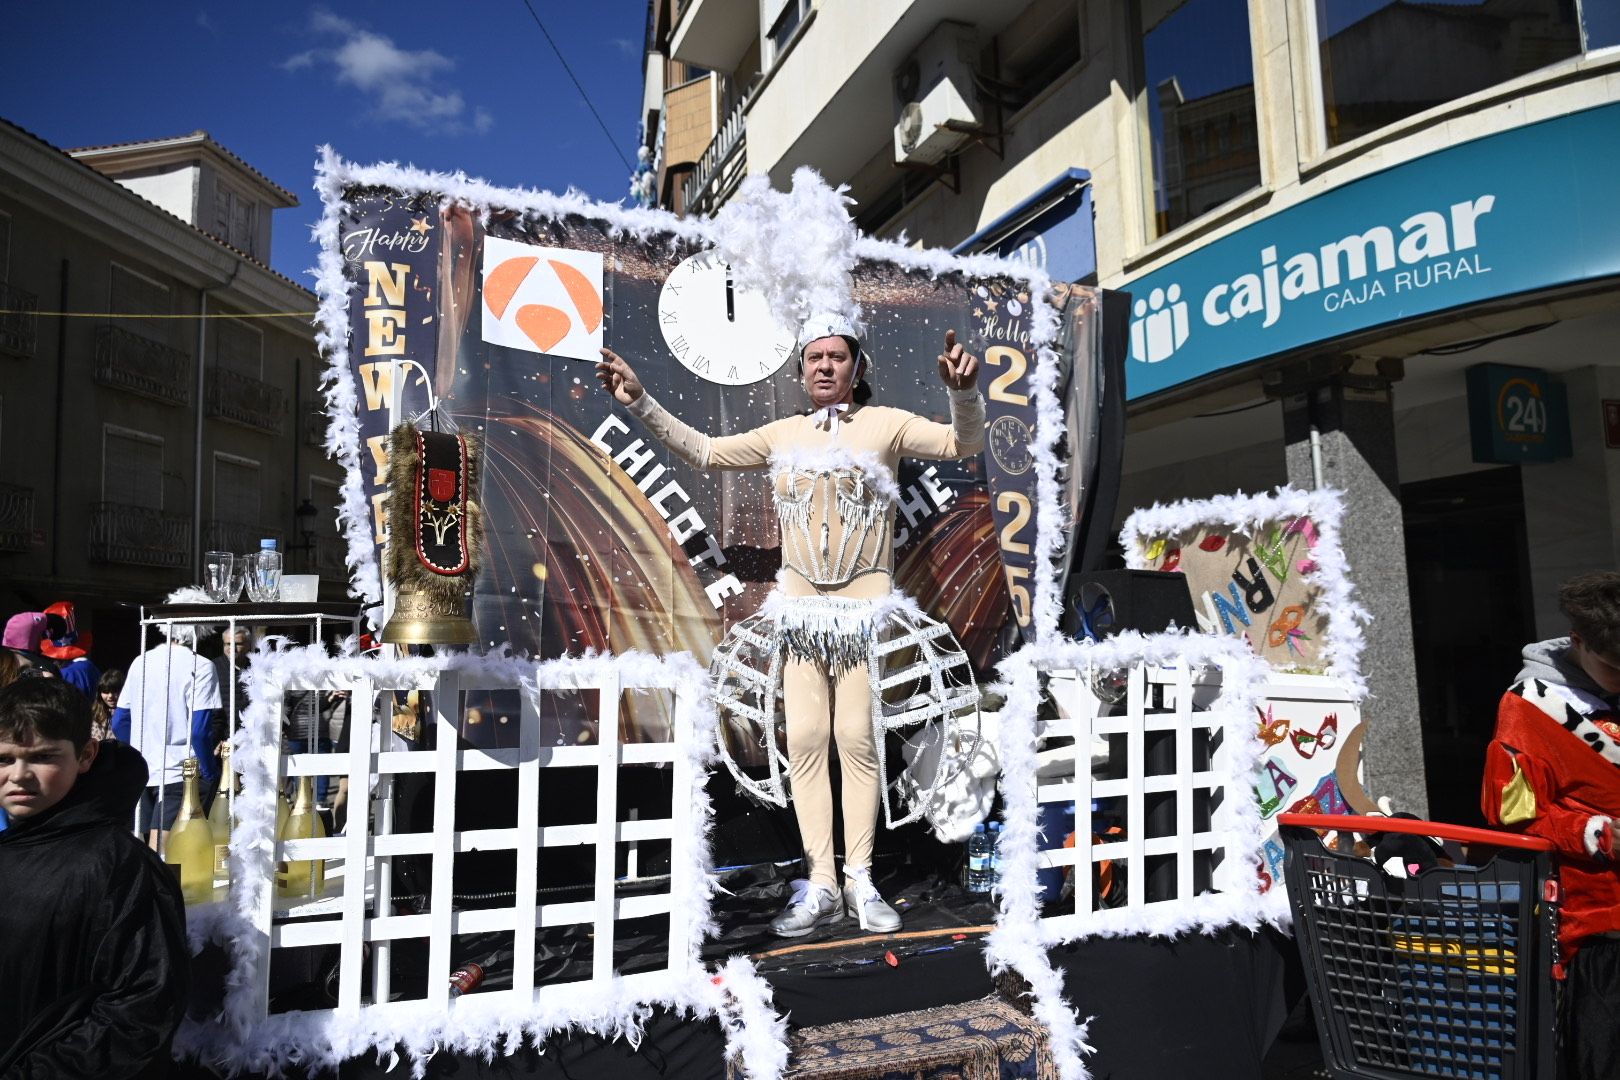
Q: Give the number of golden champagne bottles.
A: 4